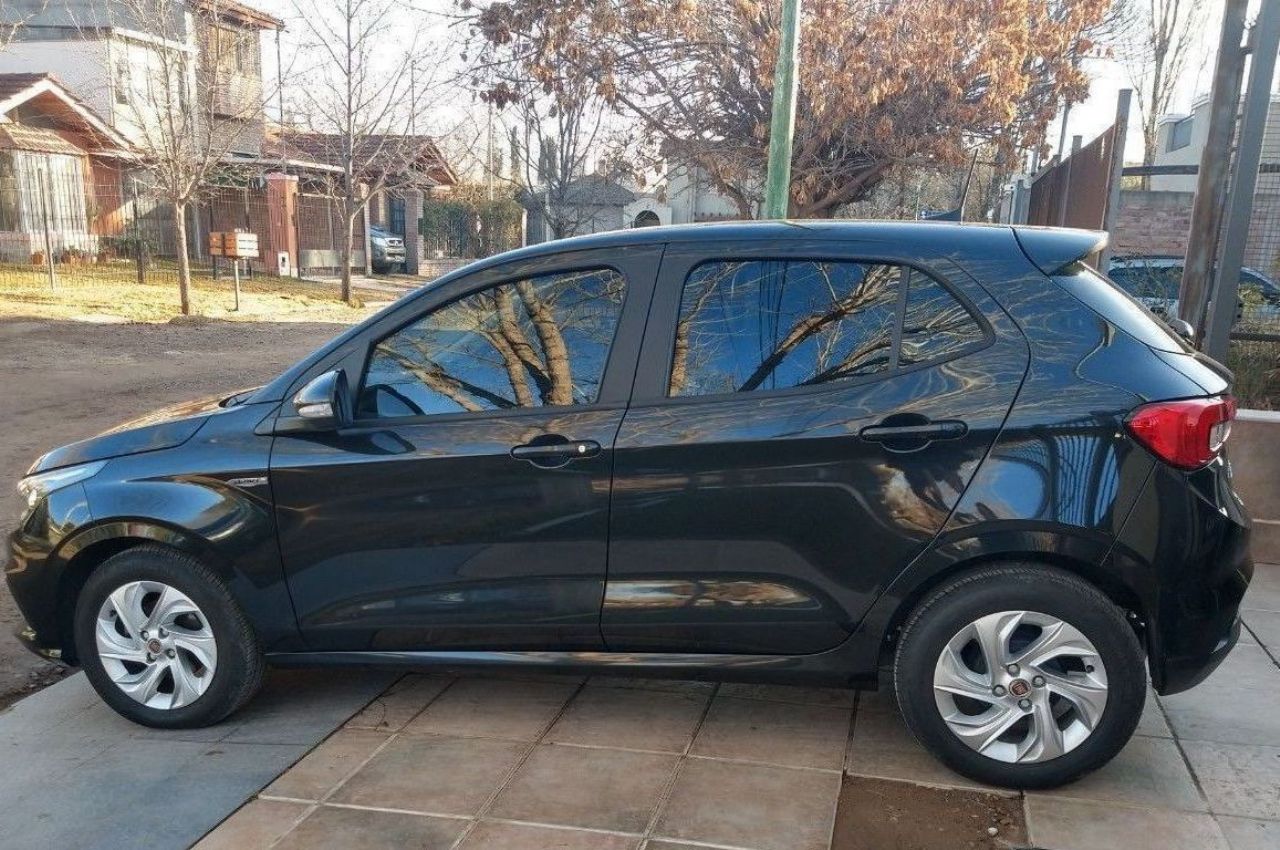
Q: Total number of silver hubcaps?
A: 2